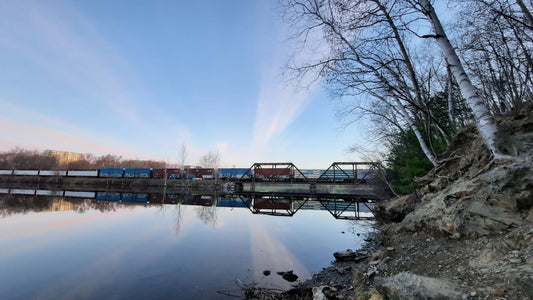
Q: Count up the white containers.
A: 4